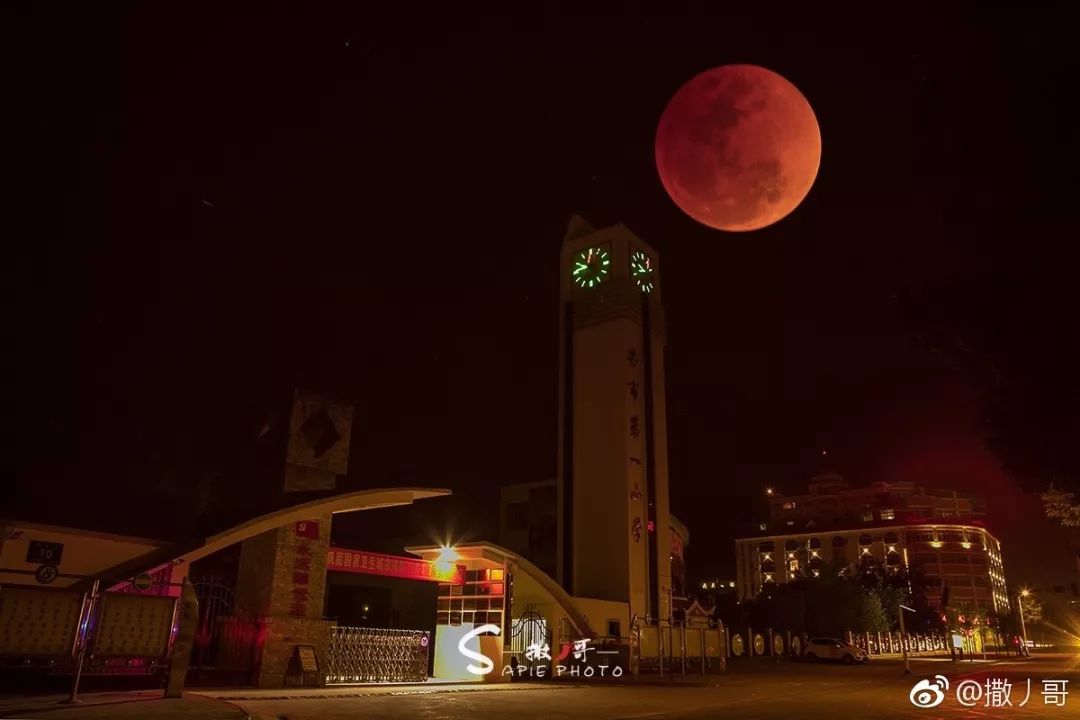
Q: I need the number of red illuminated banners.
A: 1